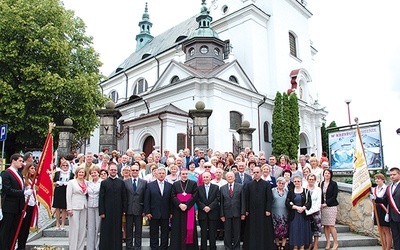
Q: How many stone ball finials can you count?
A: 4